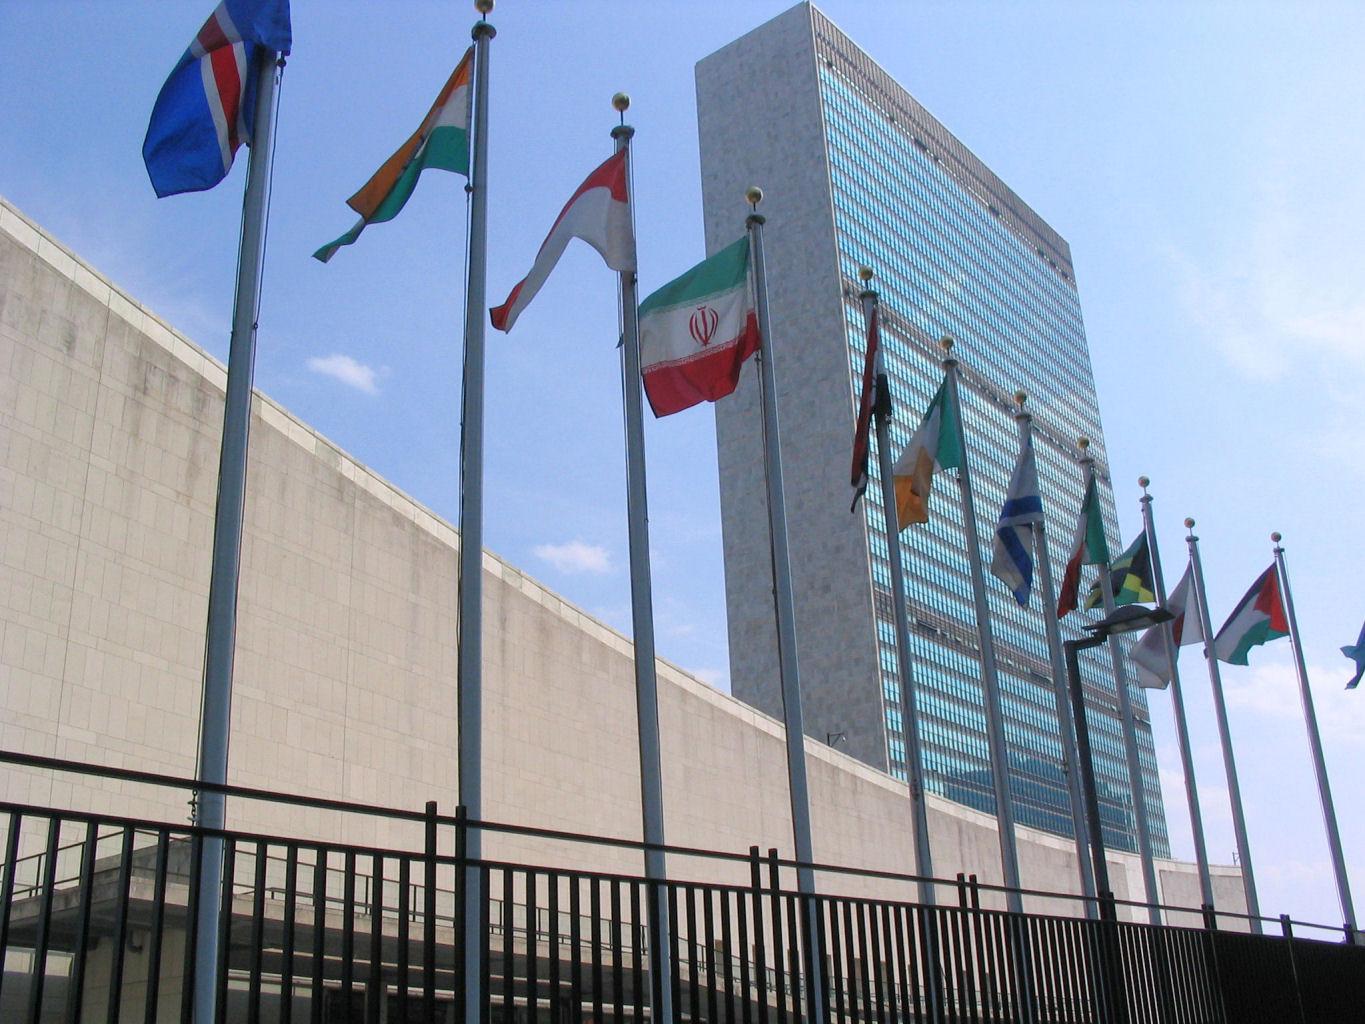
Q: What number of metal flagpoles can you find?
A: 11